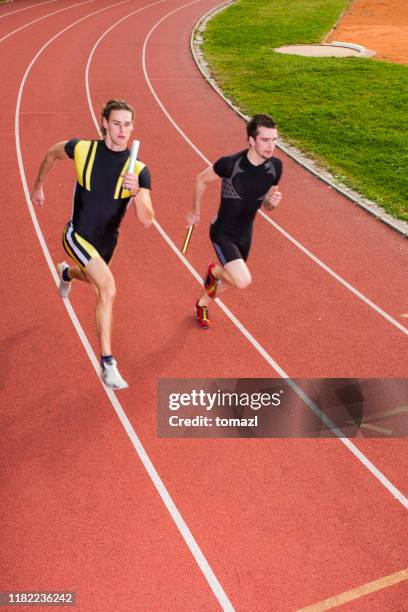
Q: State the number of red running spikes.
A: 2